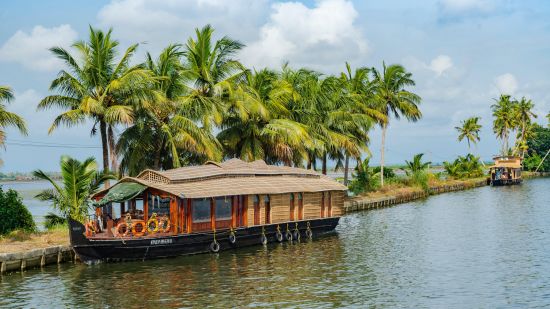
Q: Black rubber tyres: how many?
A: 7